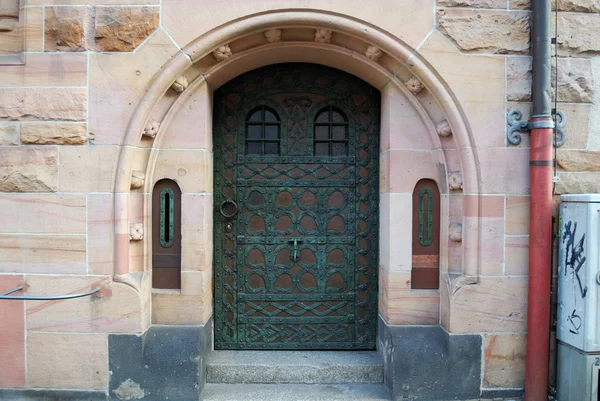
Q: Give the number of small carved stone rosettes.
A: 12